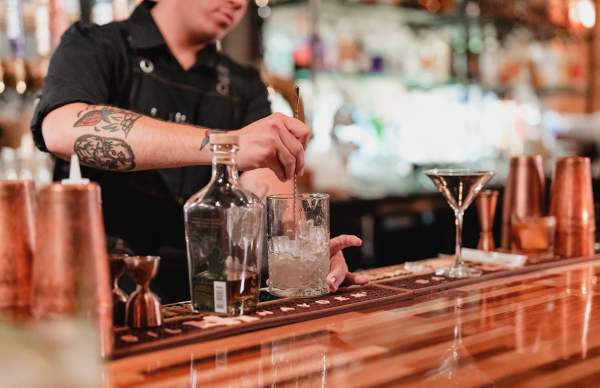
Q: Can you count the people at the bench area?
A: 1